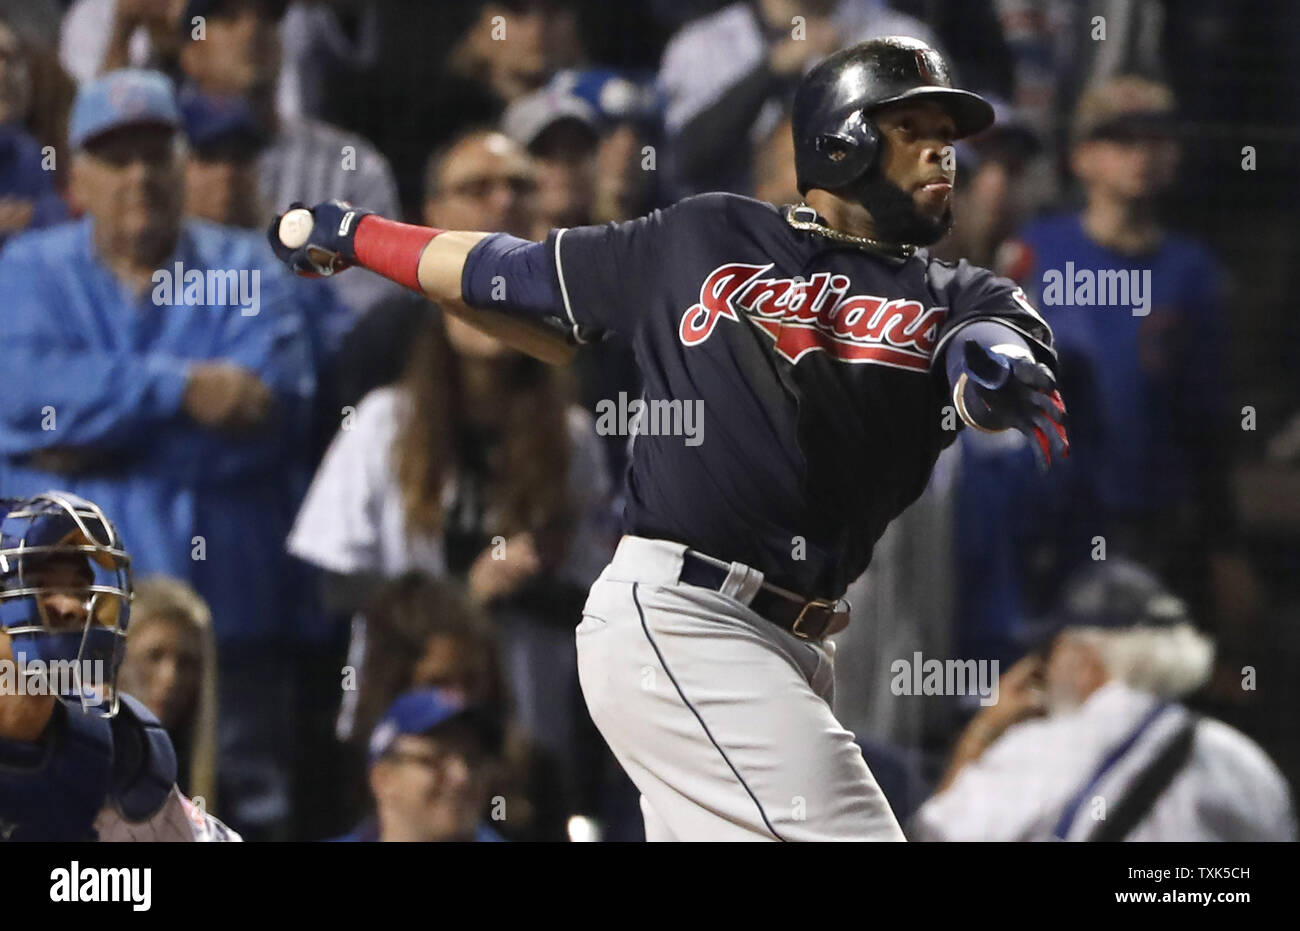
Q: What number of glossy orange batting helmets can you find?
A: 0